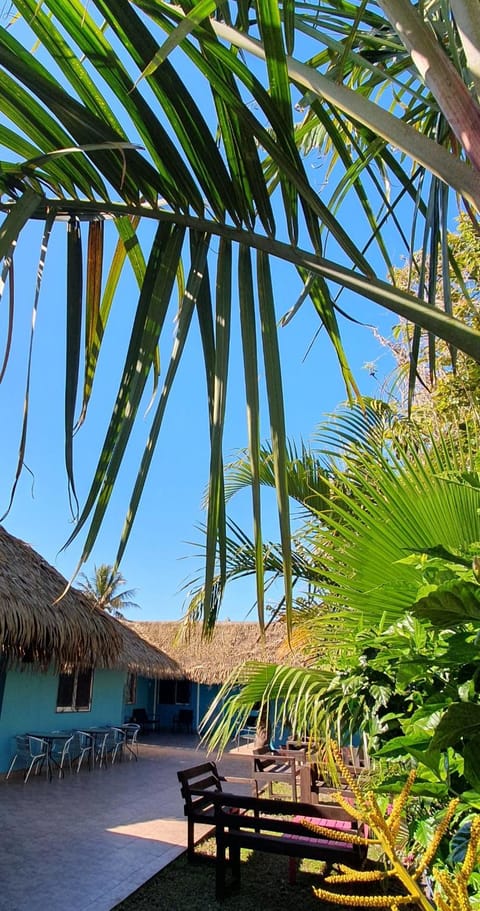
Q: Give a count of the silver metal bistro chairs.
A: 6